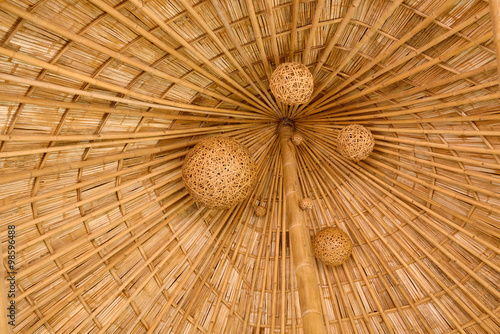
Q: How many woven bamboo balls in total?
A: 7